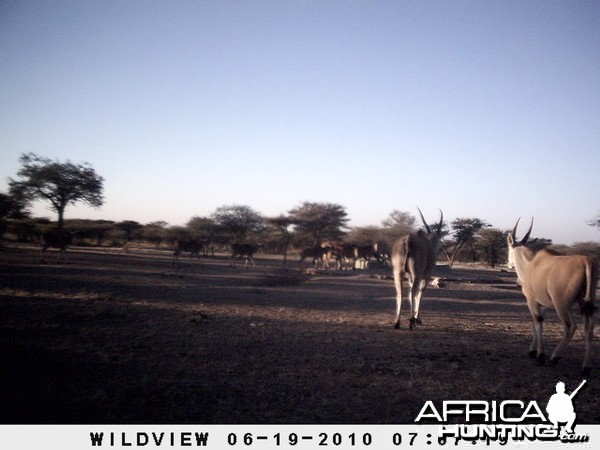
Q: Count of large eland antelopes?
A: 2